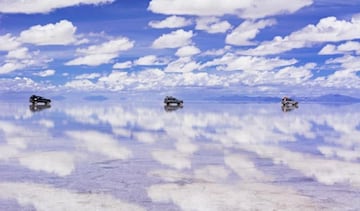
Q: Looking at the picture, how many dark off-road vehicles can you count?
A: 3